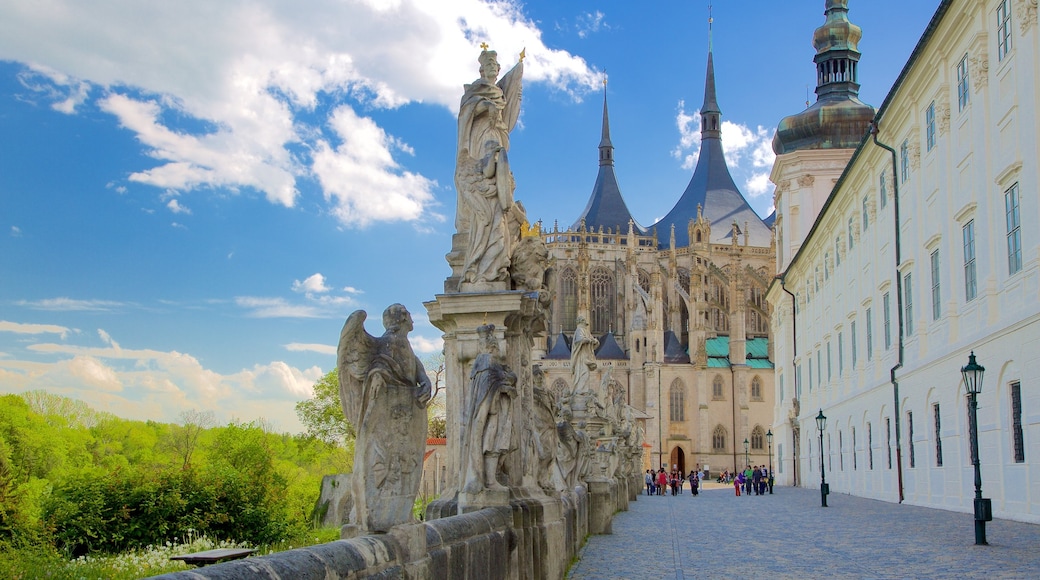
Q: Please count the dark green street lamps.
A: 4